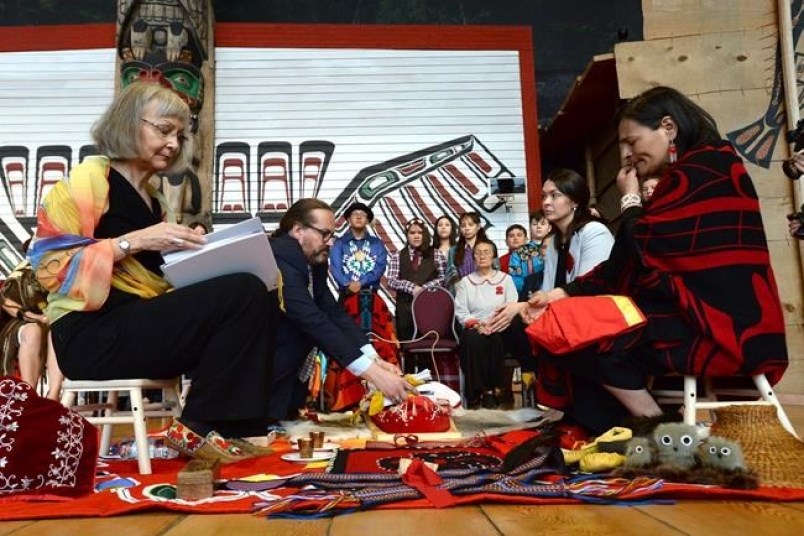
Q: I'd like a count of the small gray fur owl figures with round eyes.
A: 3